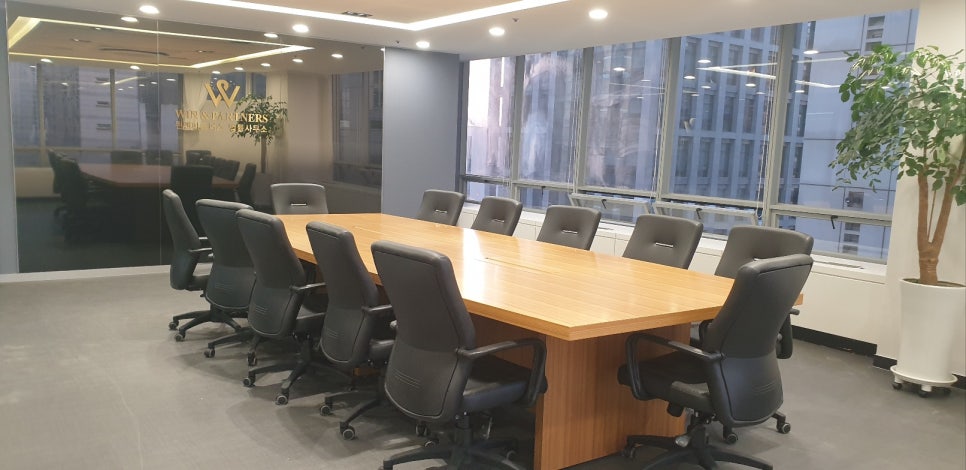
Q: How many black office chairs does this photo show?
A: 12